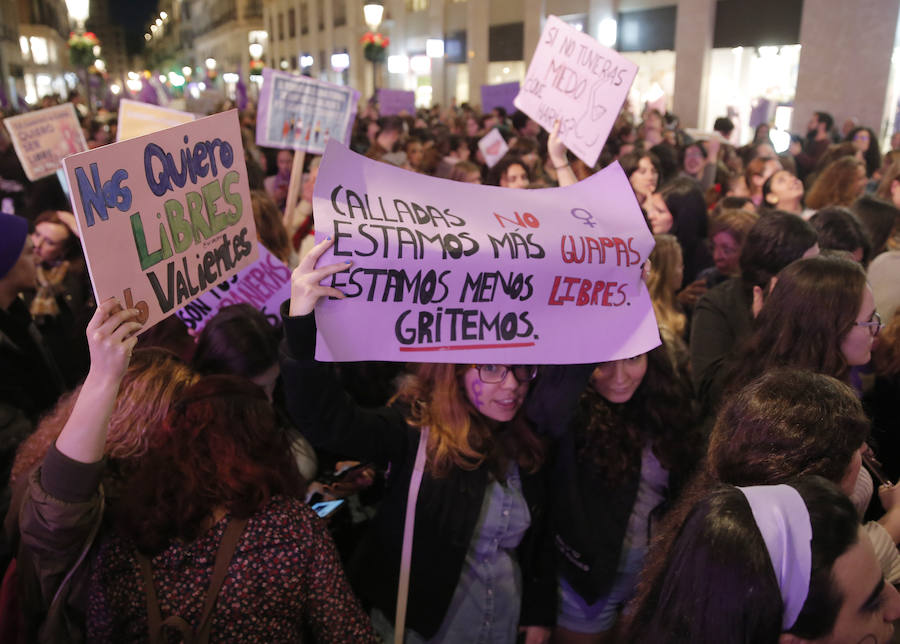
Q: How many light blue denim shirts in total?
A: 1